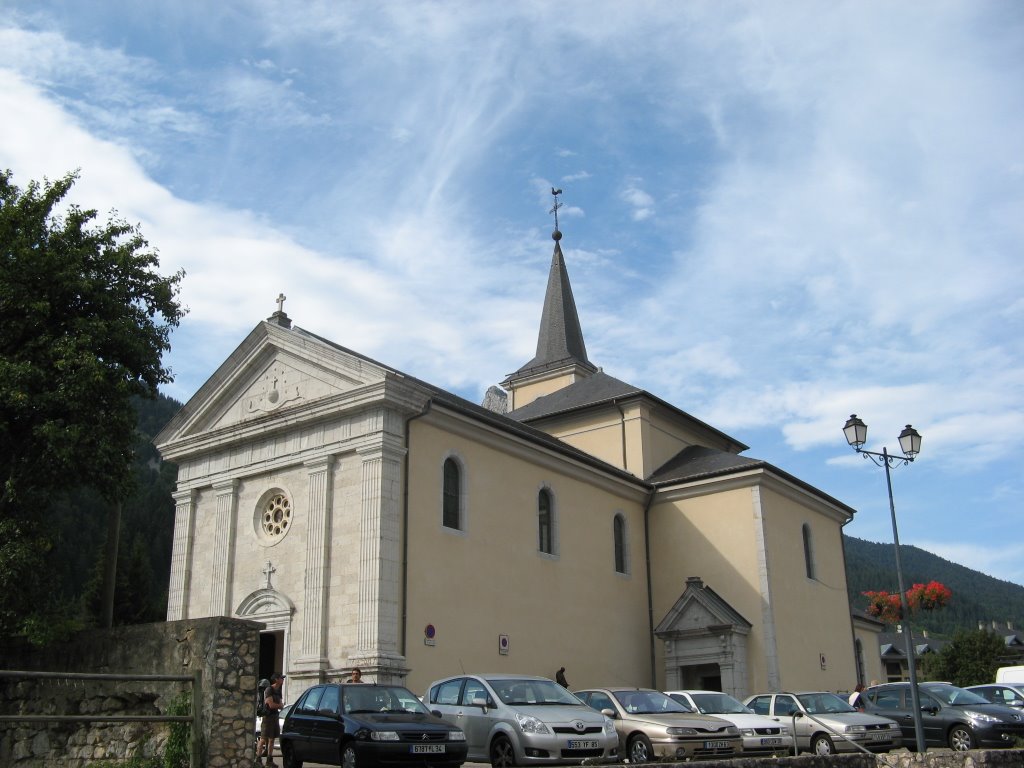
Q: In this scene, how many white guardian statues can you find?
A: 0